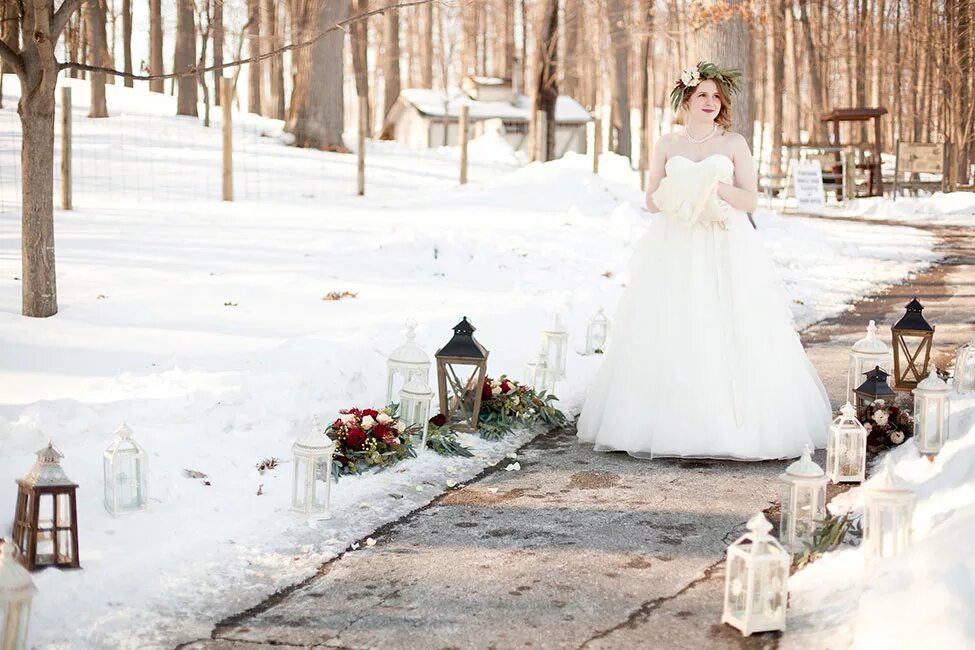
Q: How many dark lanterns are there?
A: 4